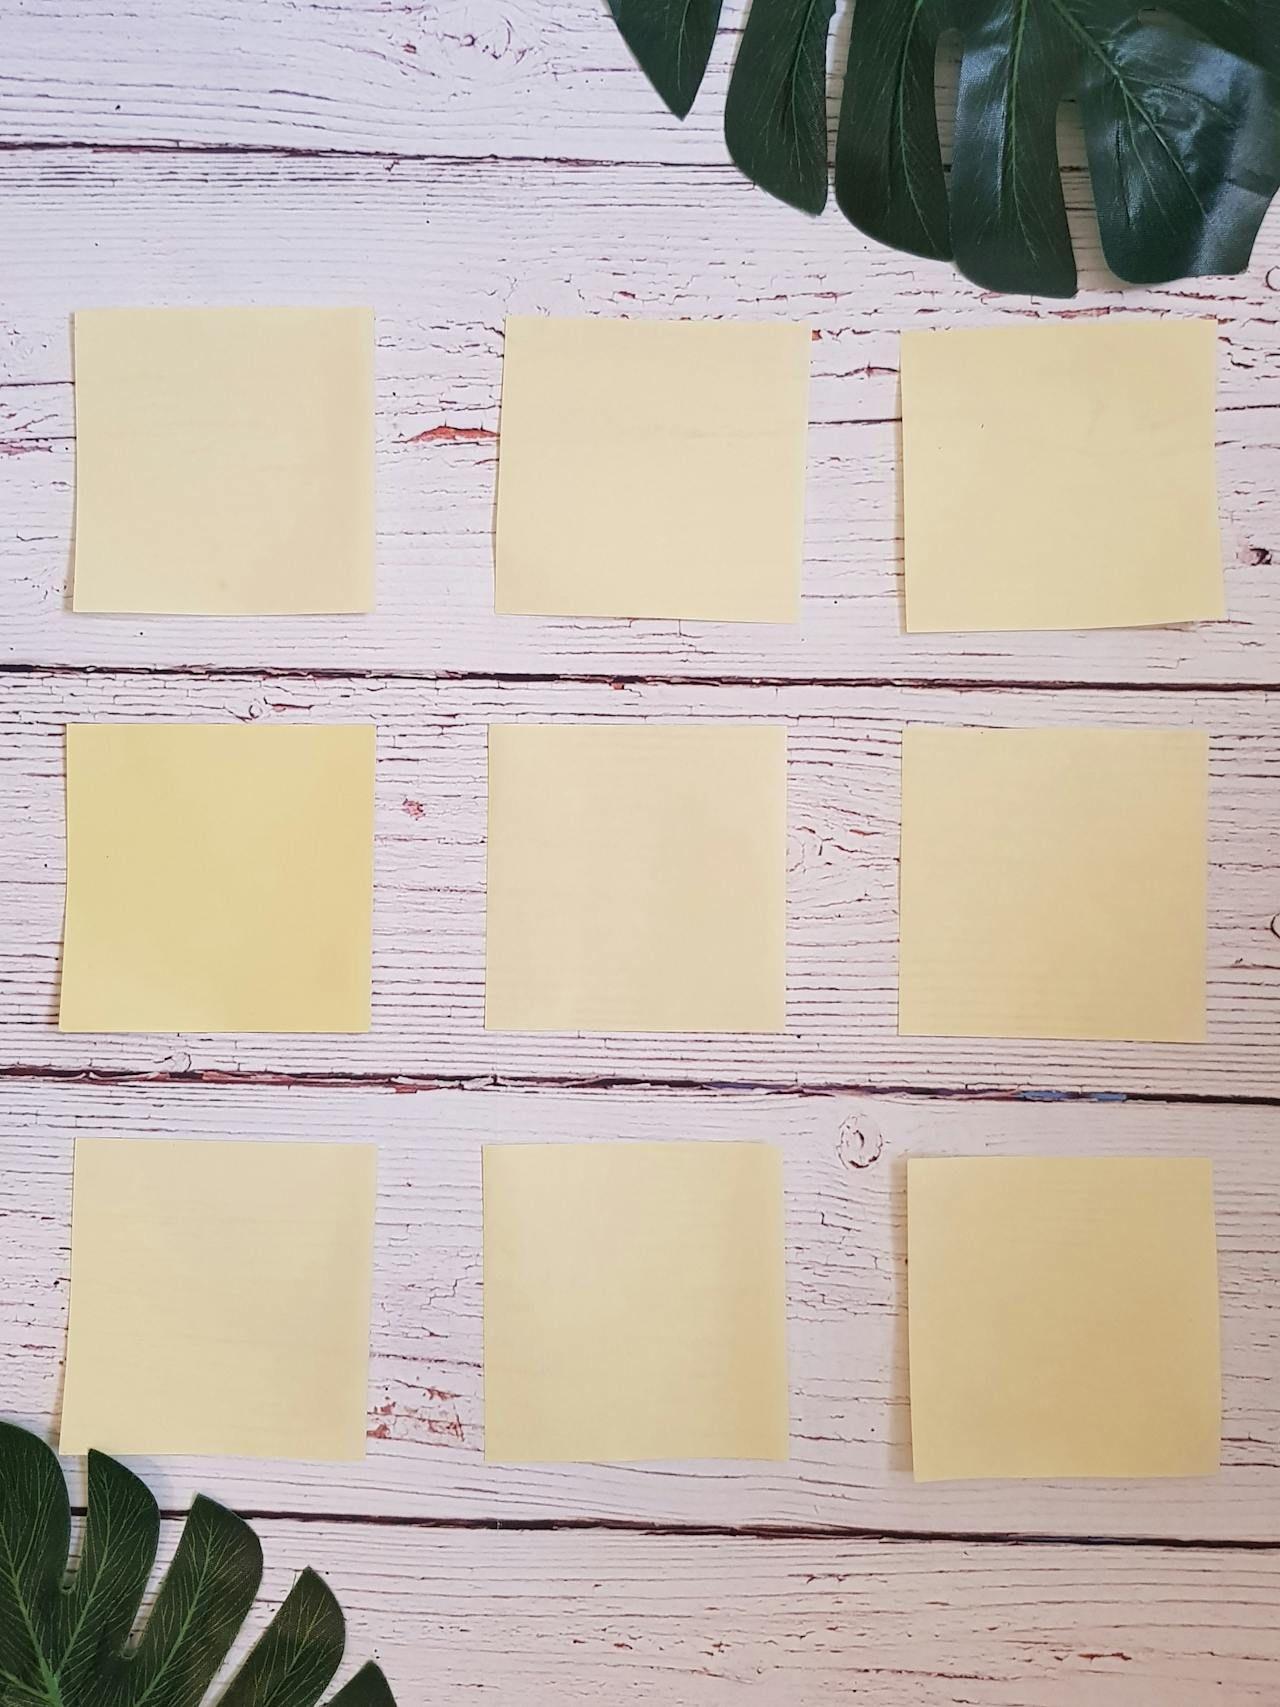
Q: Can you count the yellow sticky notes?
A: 9